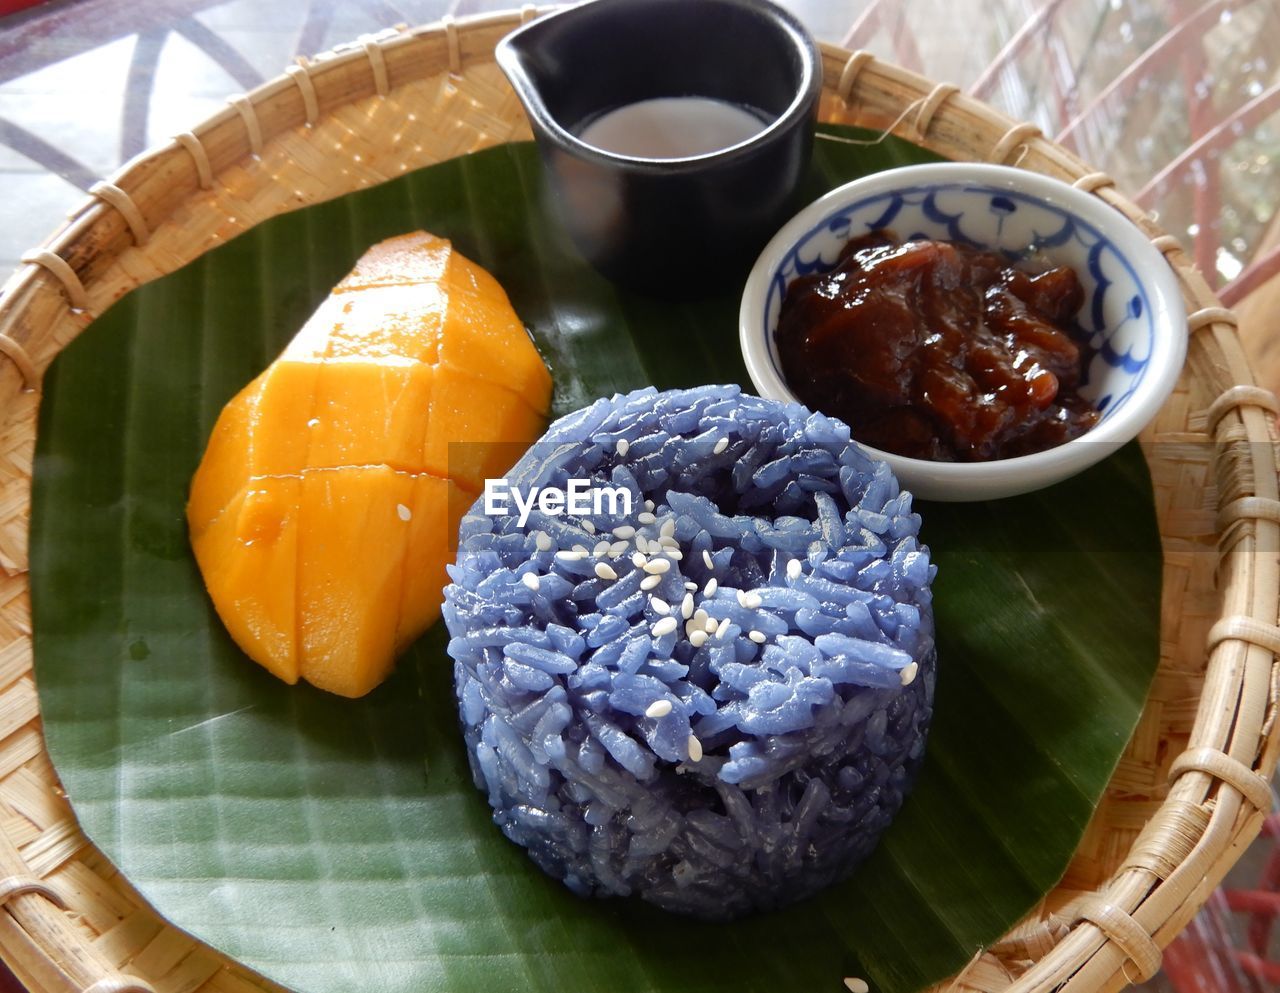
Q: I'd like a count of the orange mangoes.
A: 1